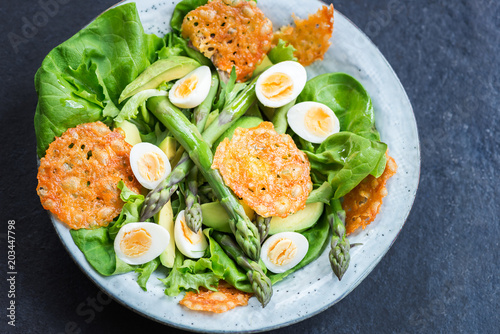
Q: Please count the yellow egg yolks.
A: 7